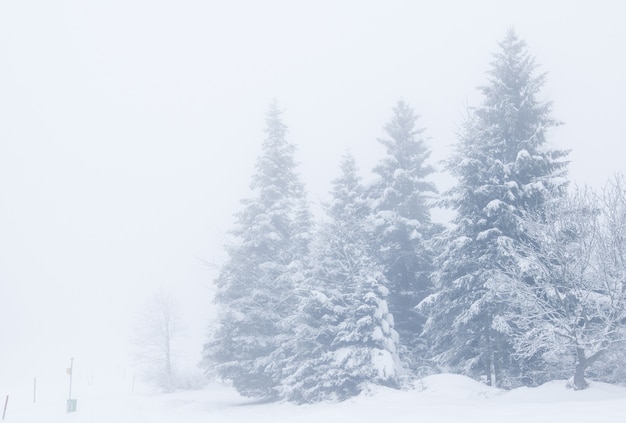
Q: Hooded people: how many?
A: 0